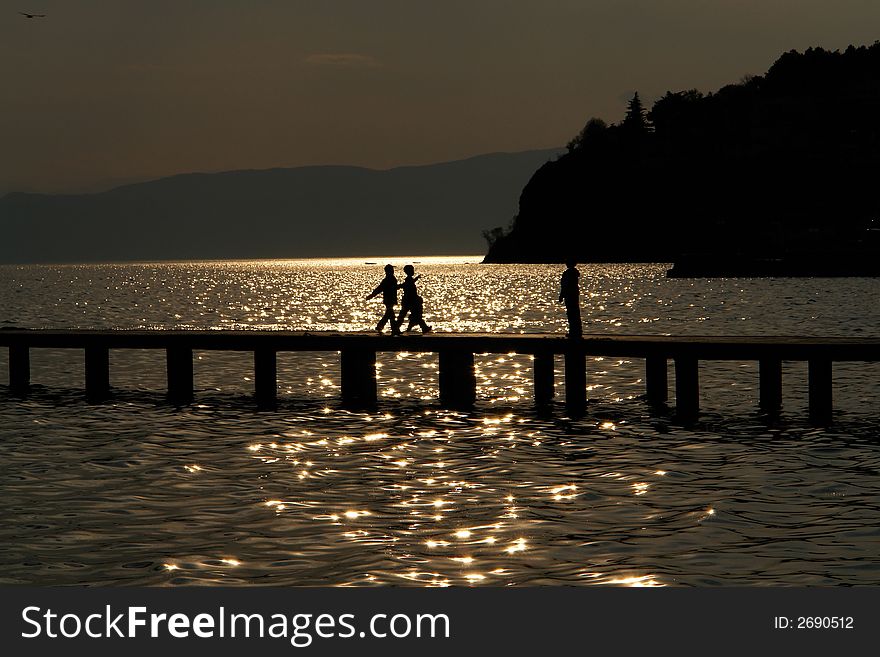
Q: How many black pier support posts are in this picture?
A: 12